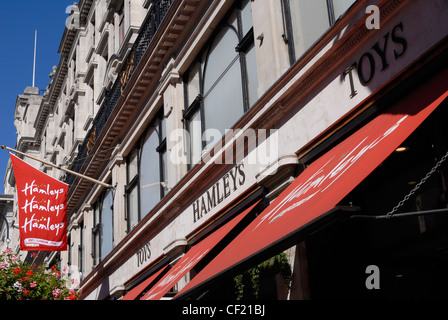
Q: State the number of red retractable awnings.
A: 3